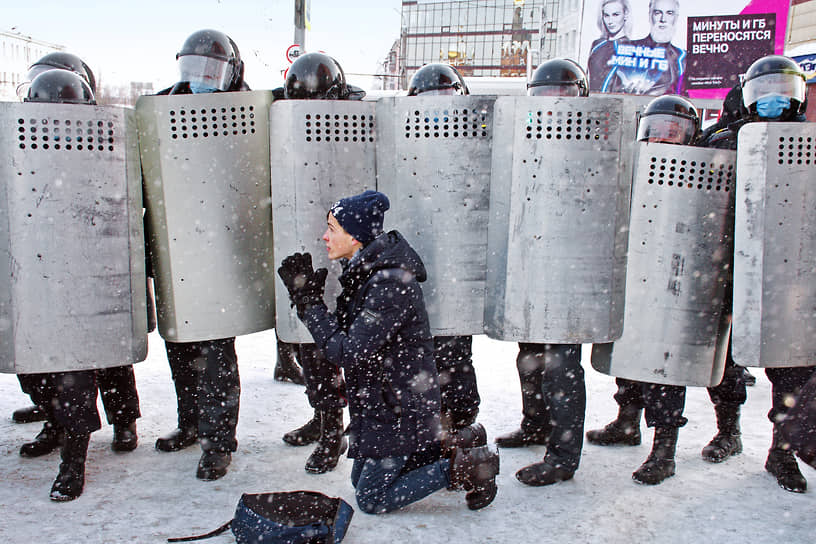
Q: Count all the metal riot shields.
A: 7